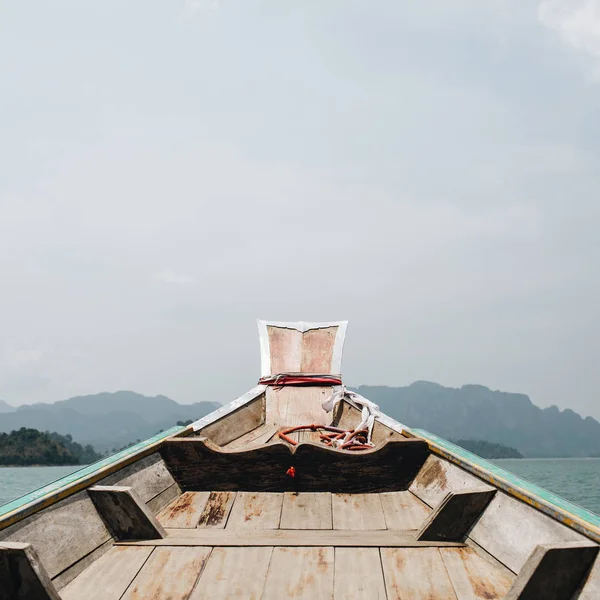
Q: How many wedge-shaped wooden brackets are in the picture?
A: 4